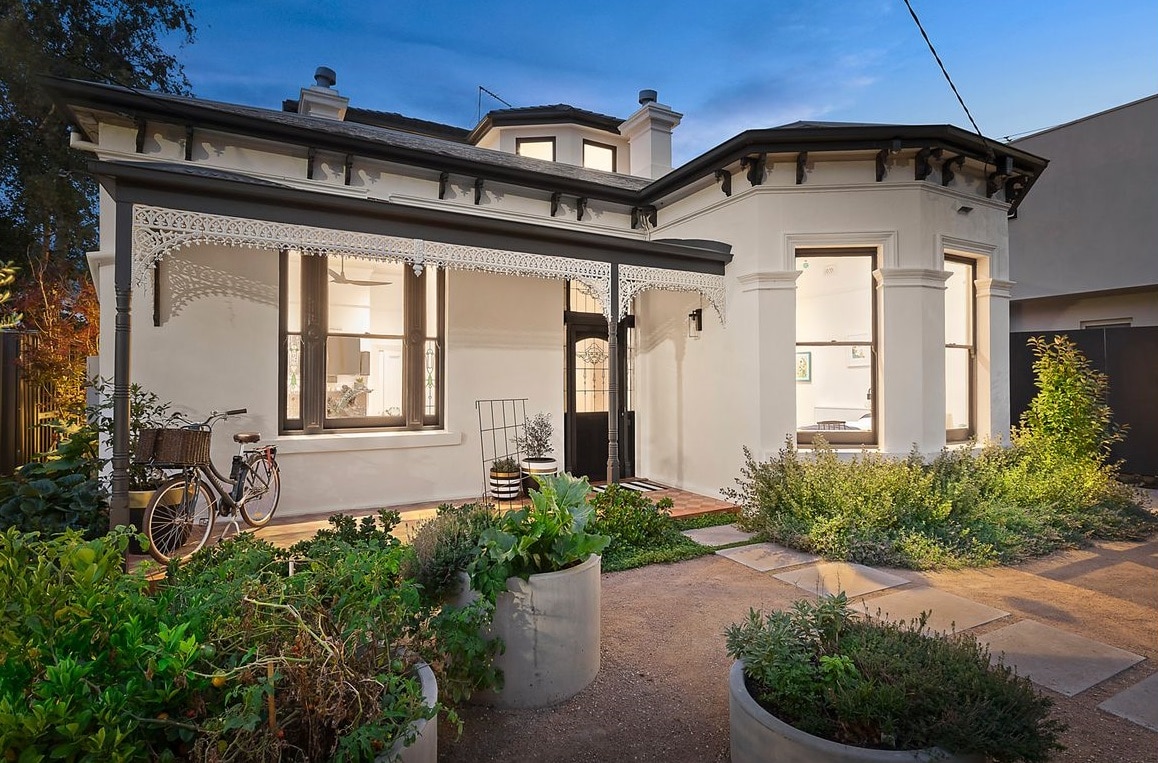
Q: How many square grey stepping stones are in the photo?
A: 6